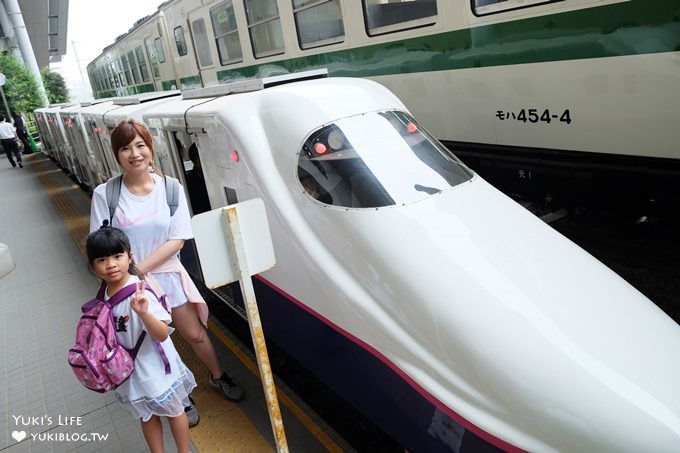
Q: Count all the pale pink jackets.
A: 1